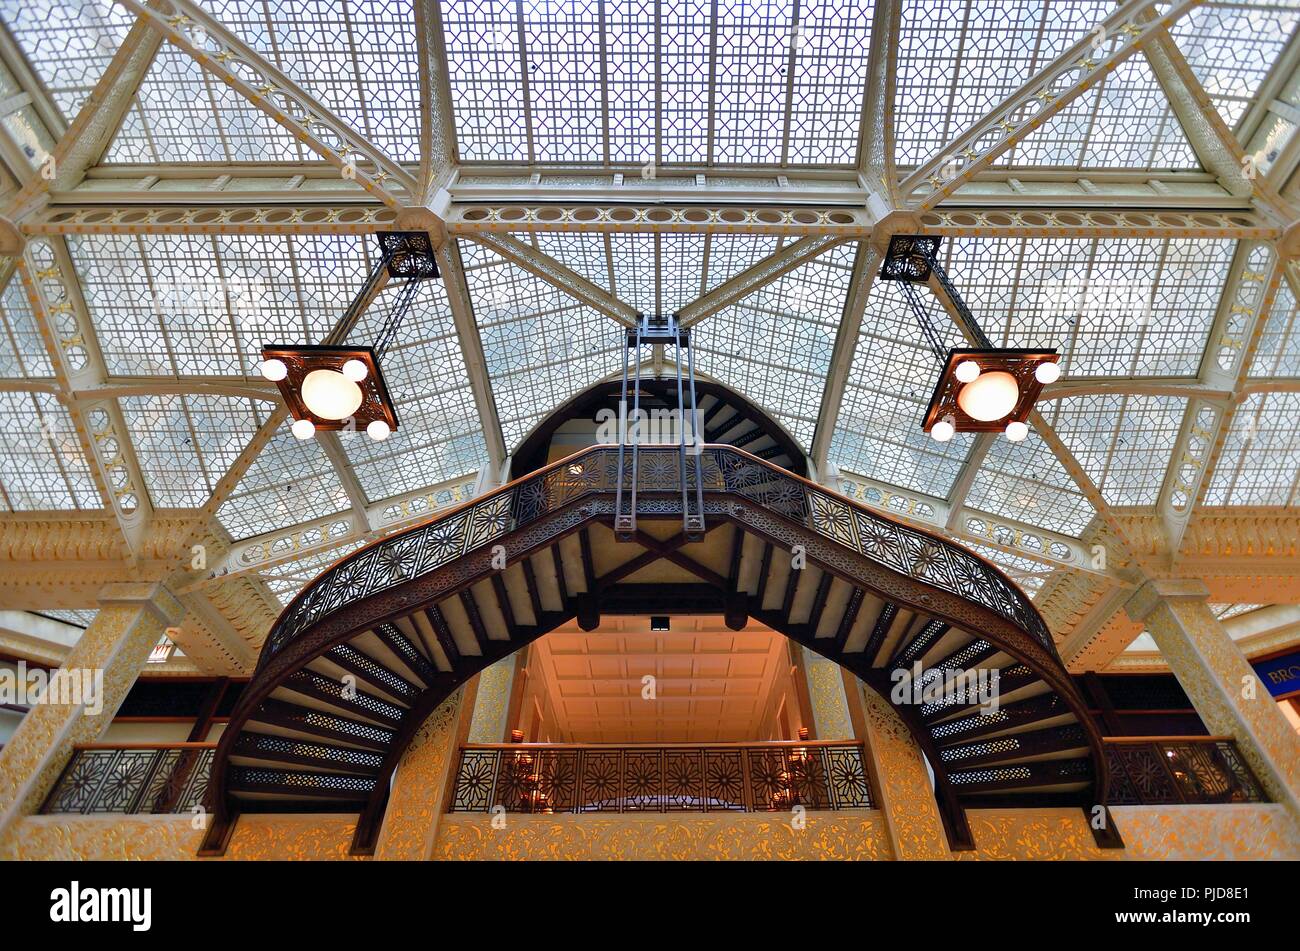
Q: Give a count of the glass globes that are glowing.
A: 10